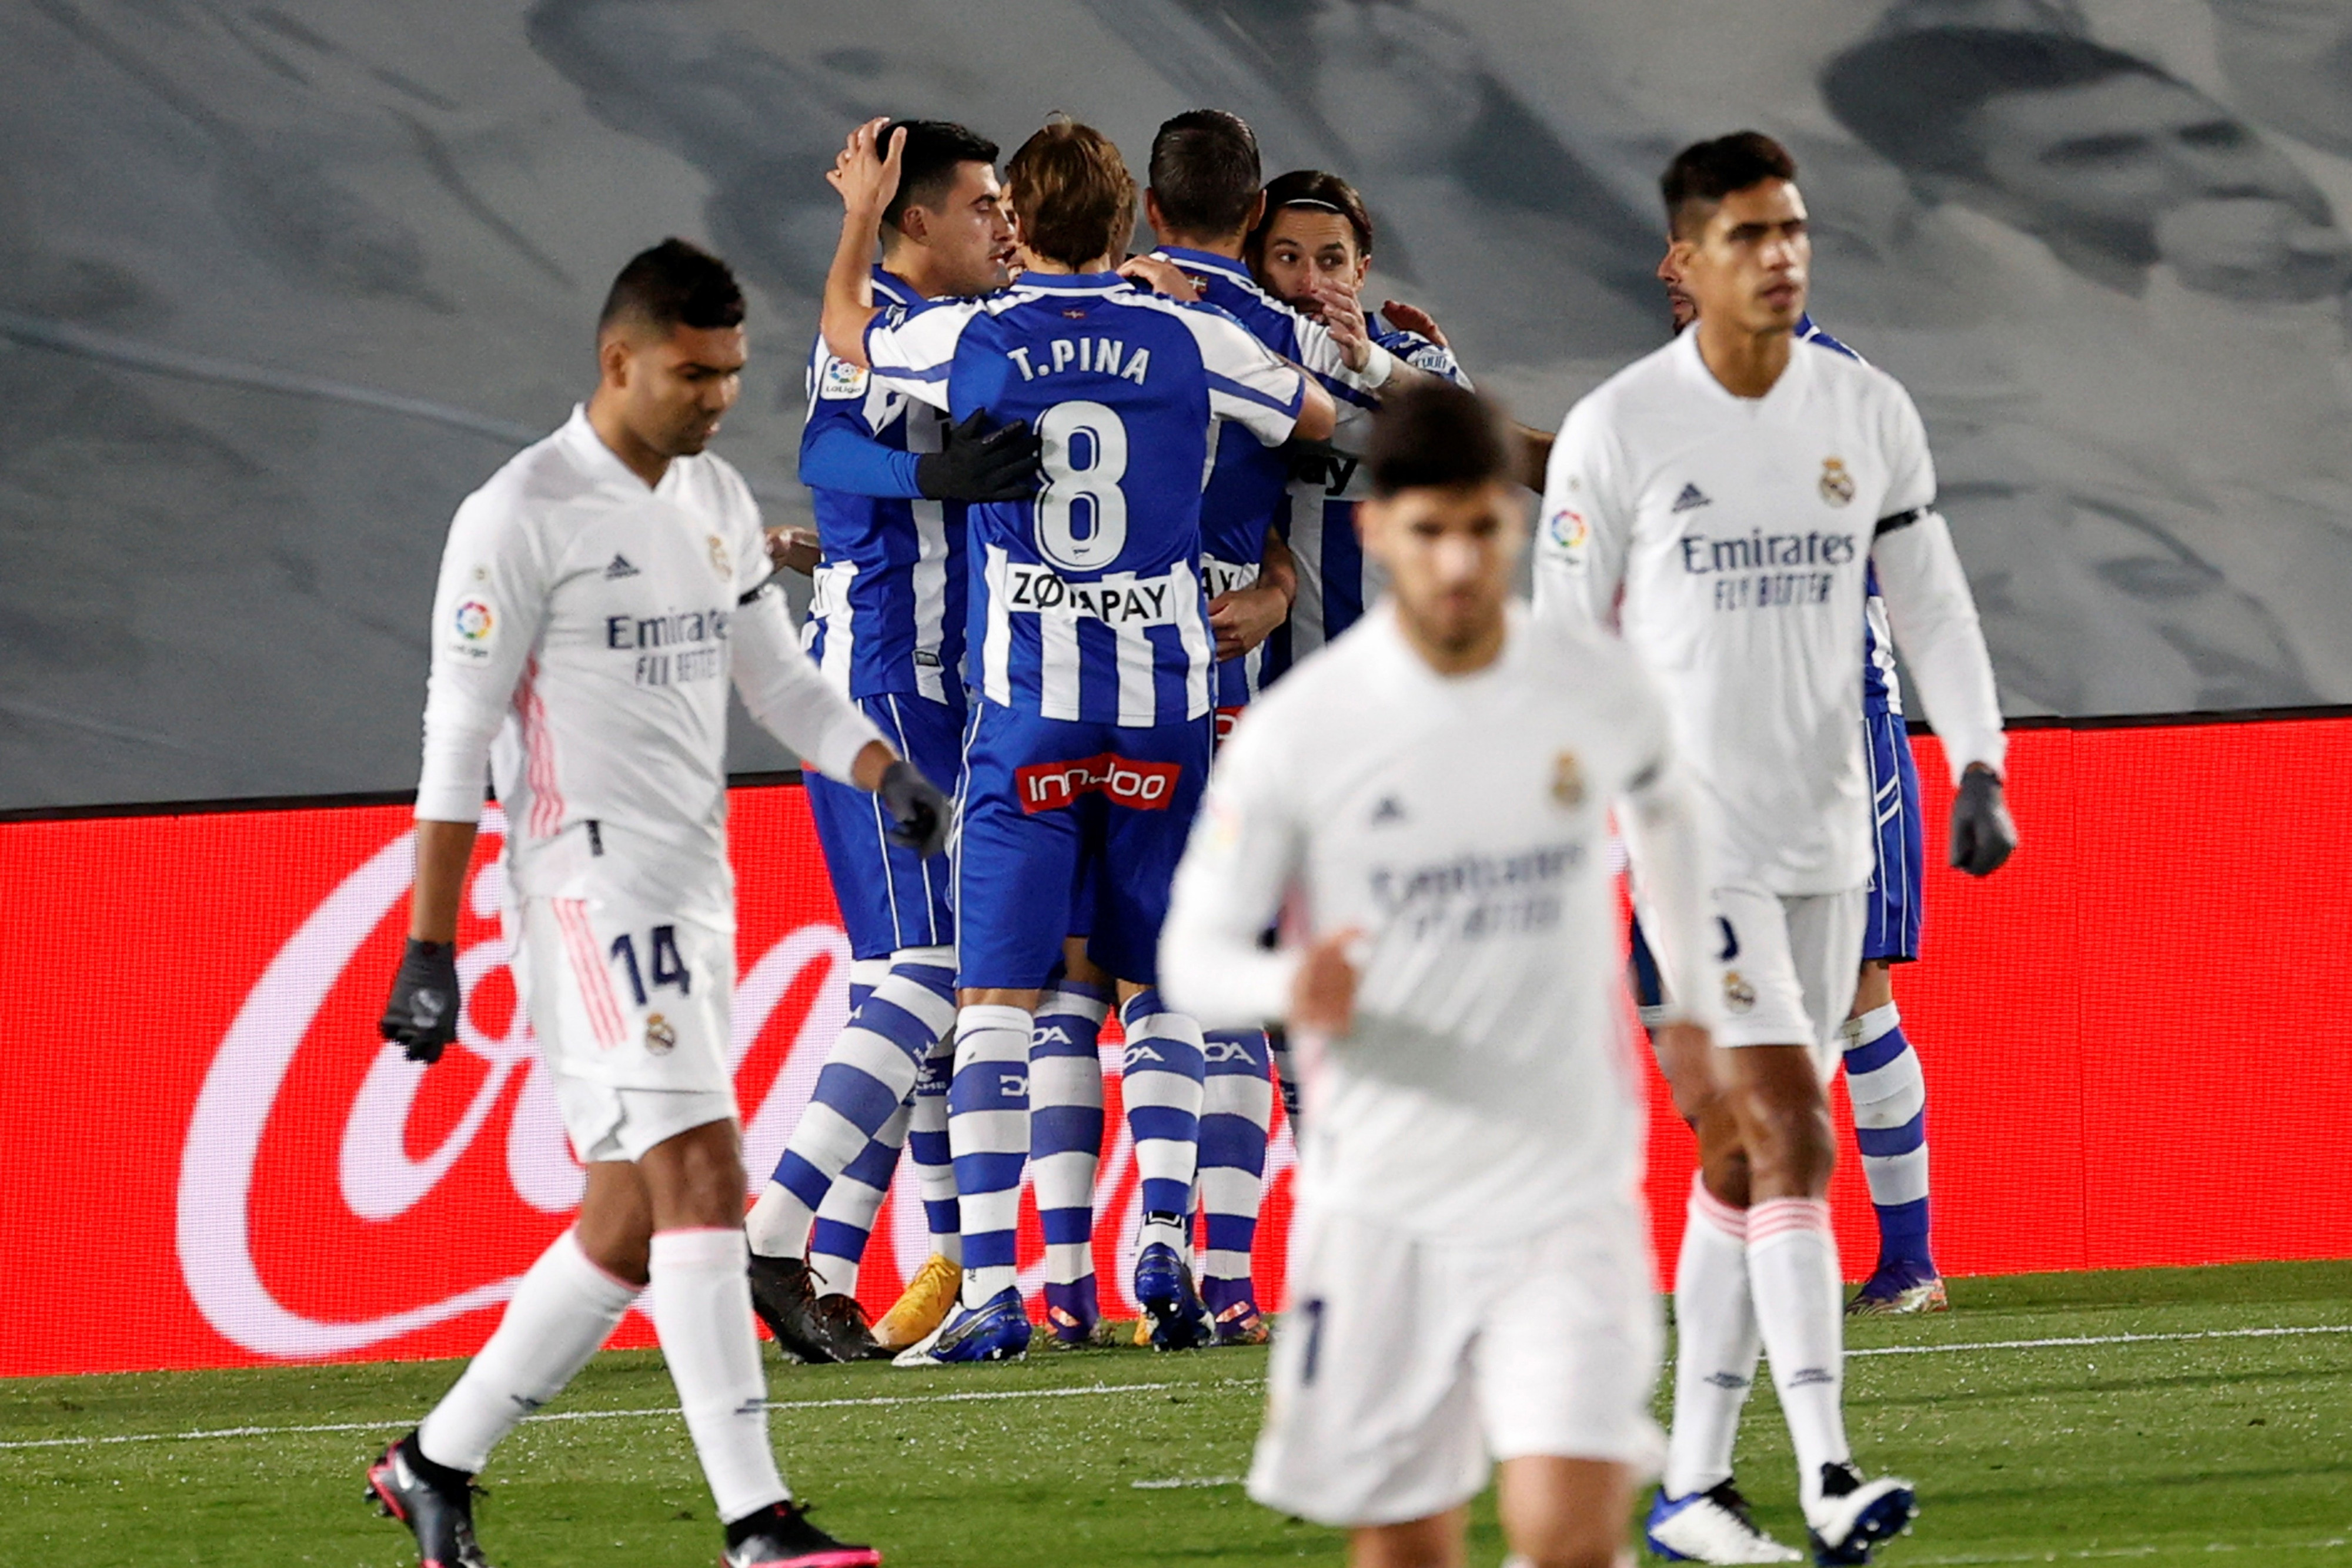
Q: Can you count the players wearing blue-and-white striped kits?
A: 6